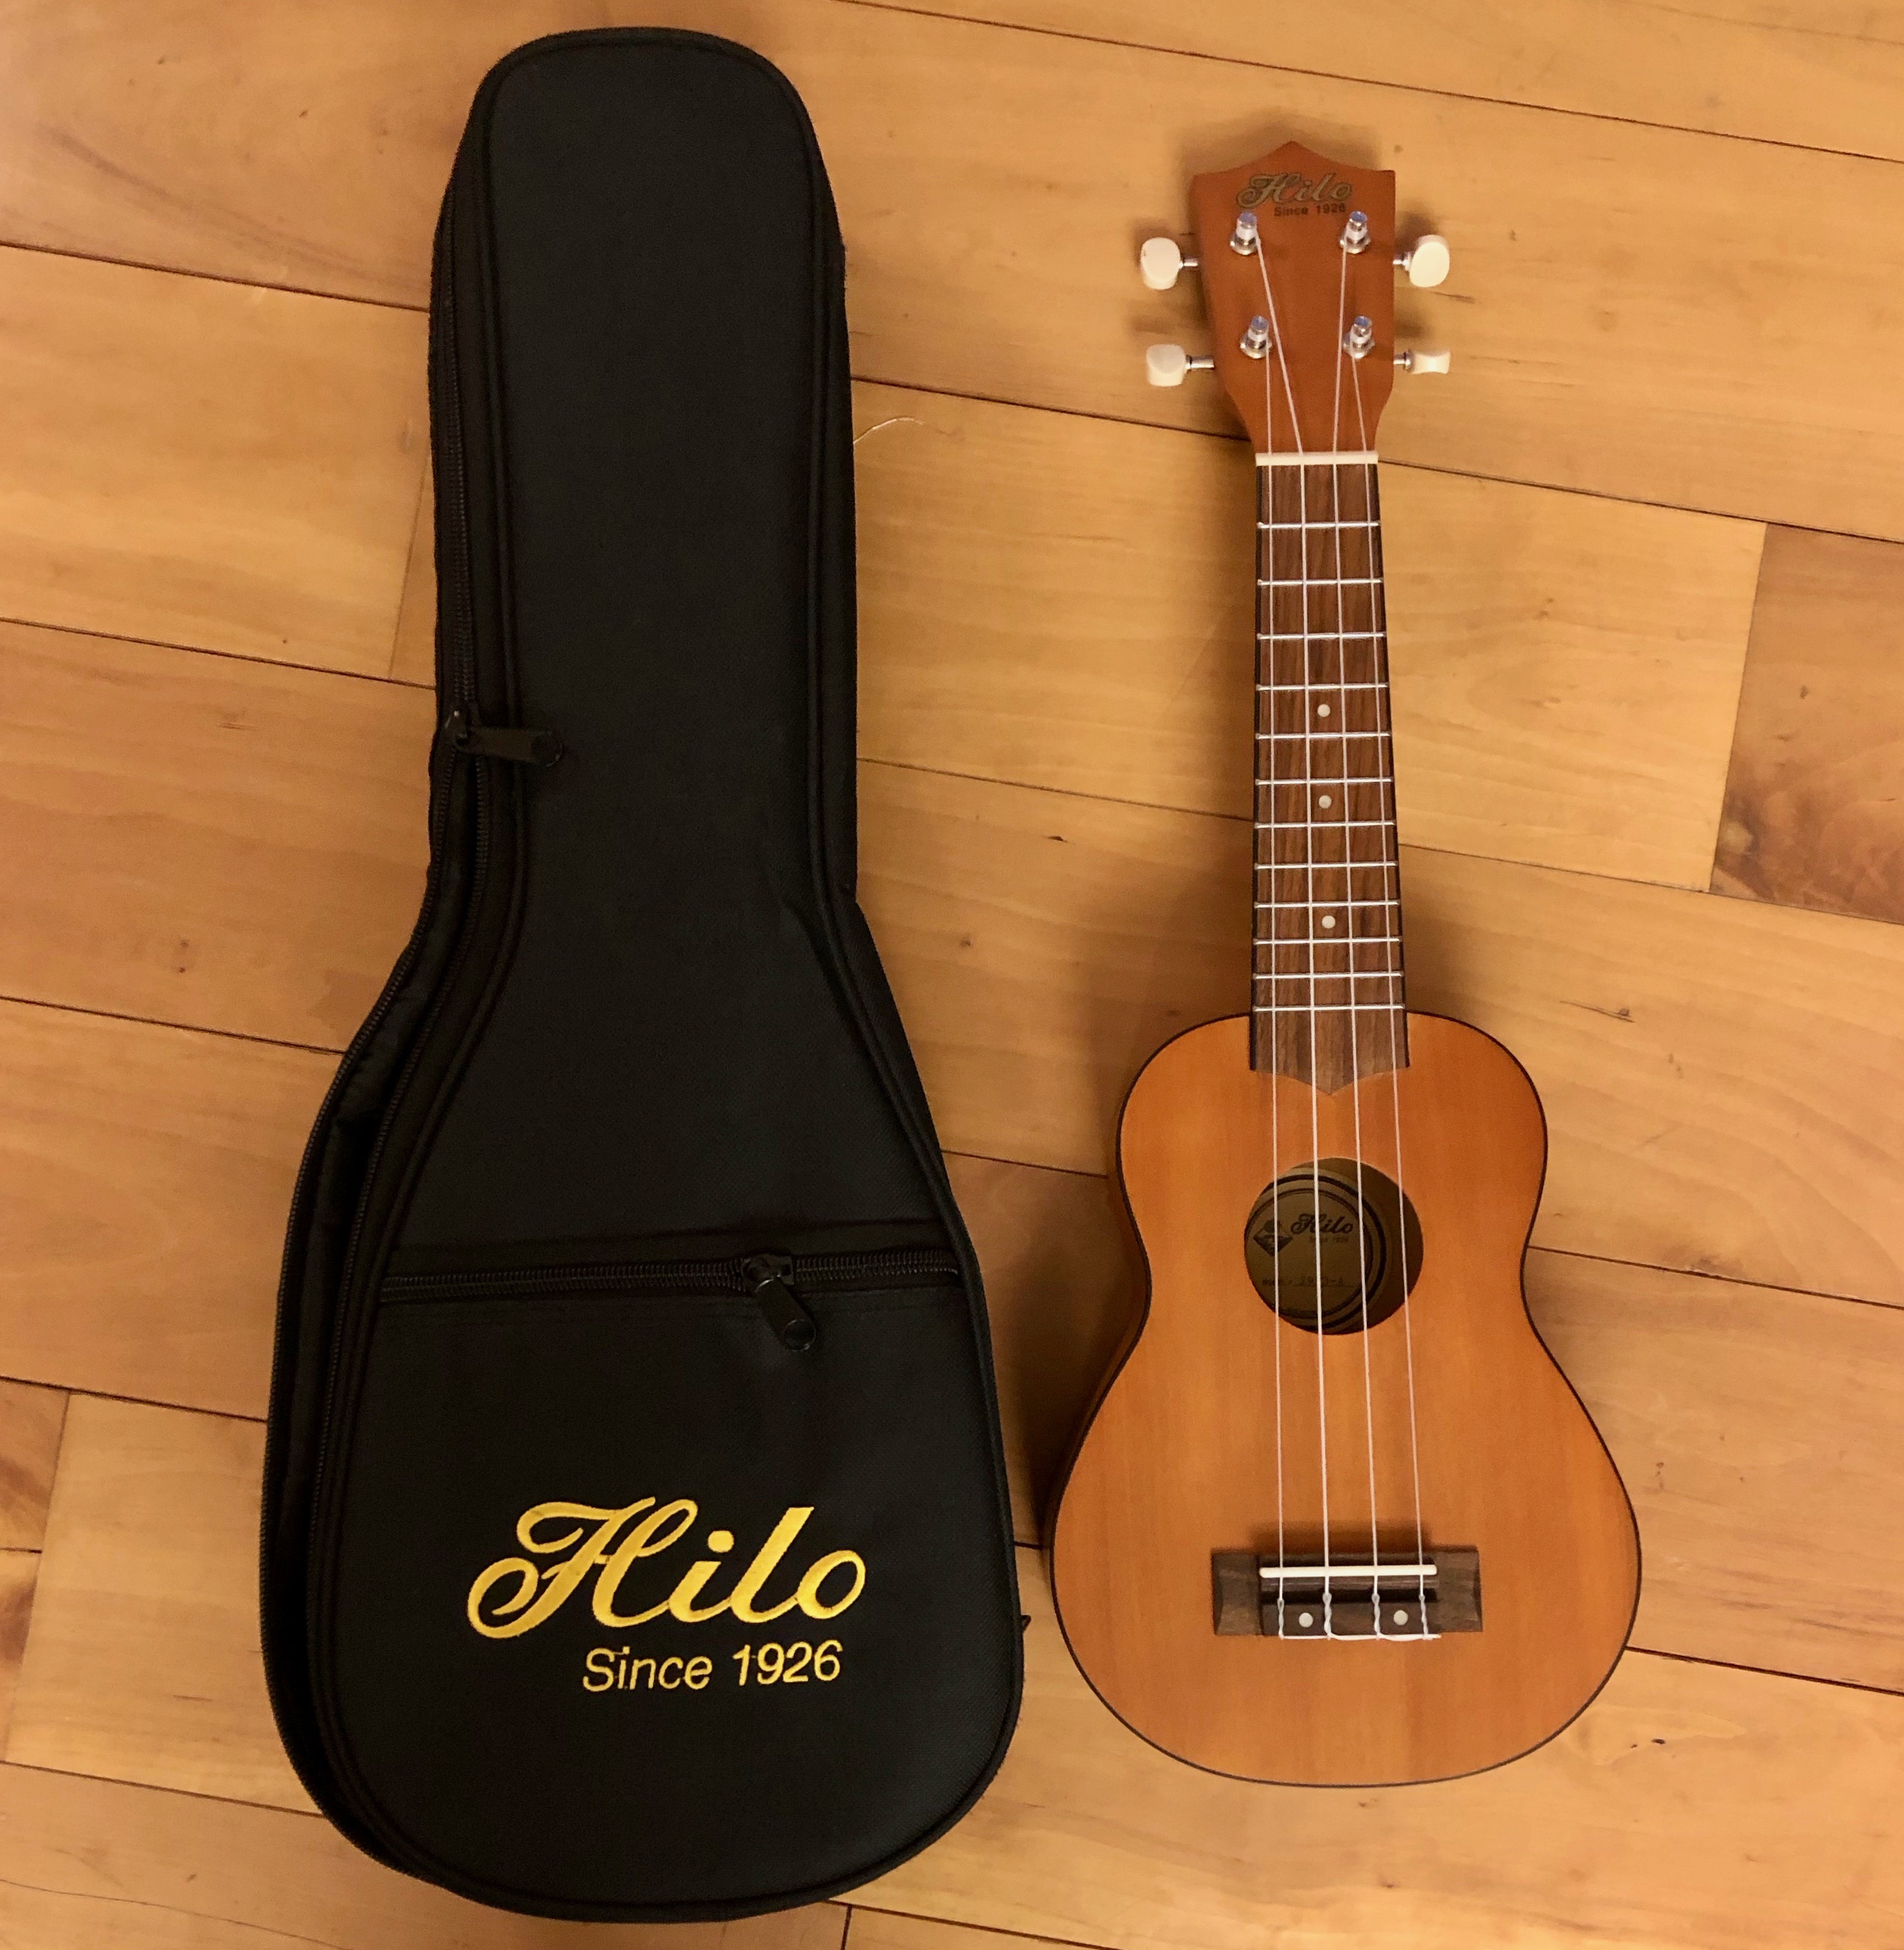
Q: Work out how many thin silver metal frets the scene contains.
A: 12